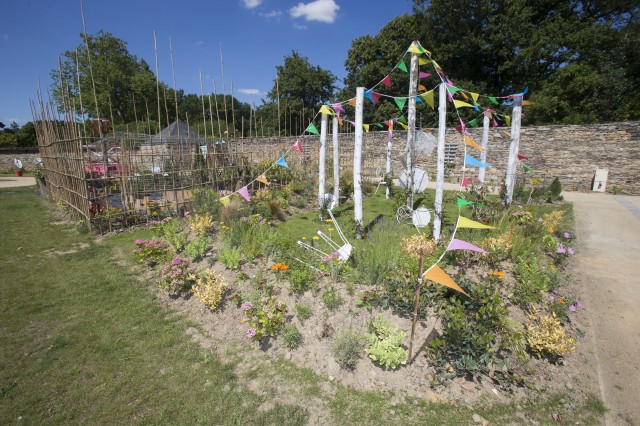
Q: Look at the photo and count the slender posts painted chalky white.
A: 8